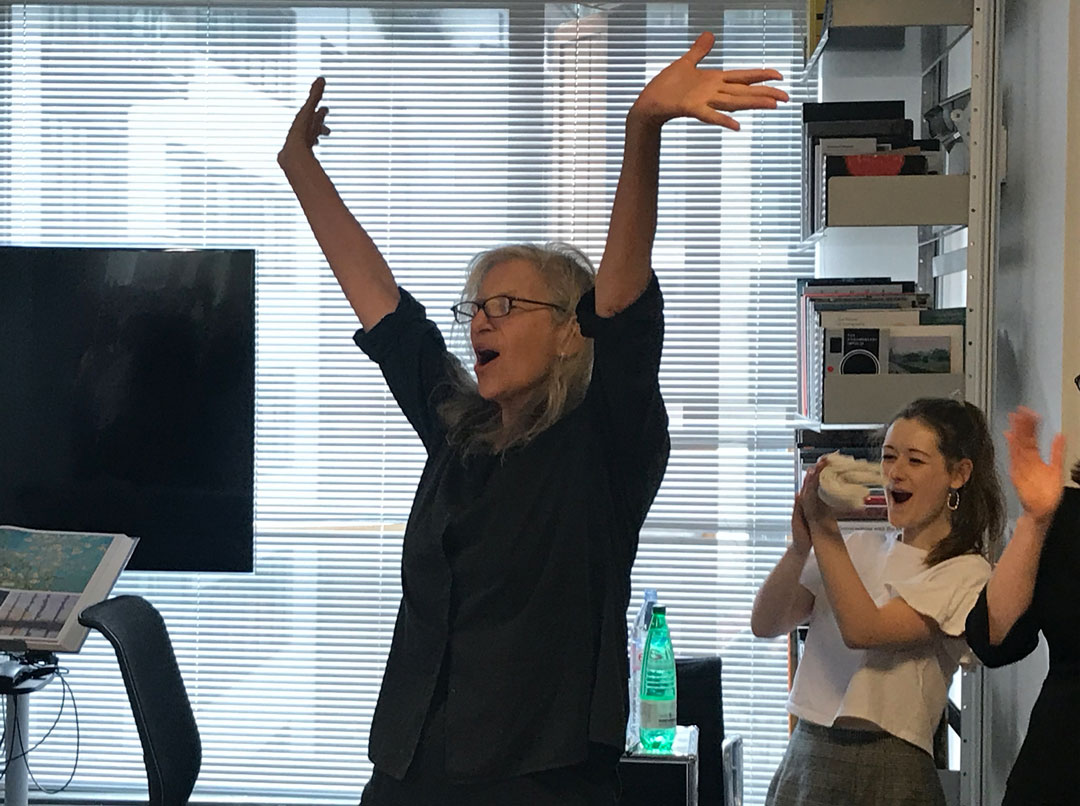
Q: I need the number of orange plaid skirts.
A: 0